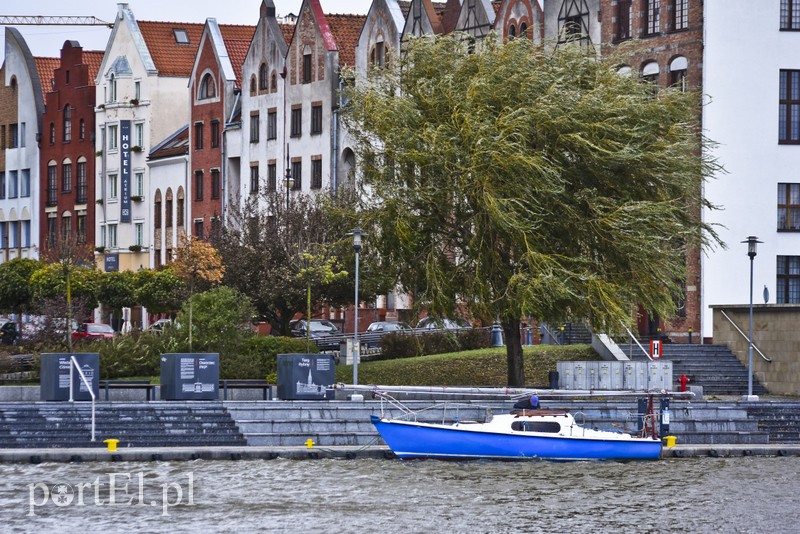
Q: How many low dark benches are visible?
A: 2